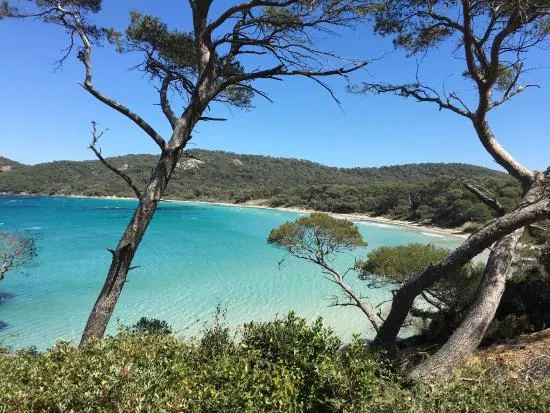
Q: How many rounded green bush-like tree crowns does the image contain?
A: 2